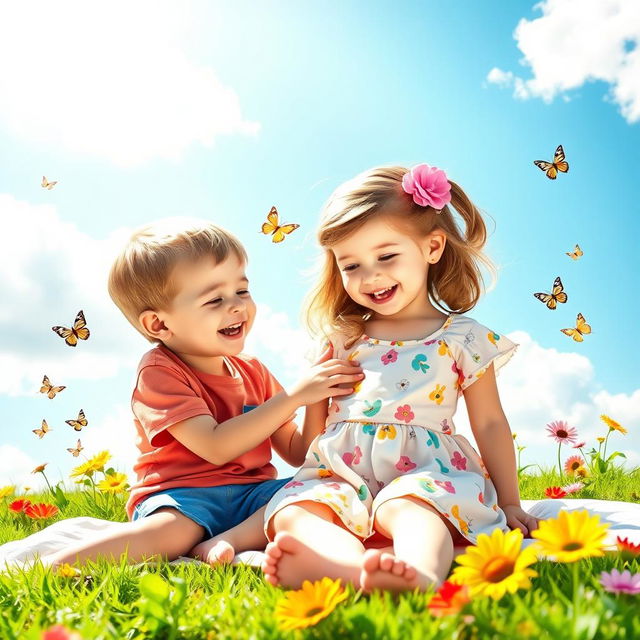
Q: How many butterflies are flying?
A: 11